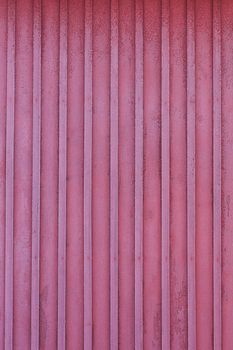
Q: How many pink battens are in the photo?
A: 9